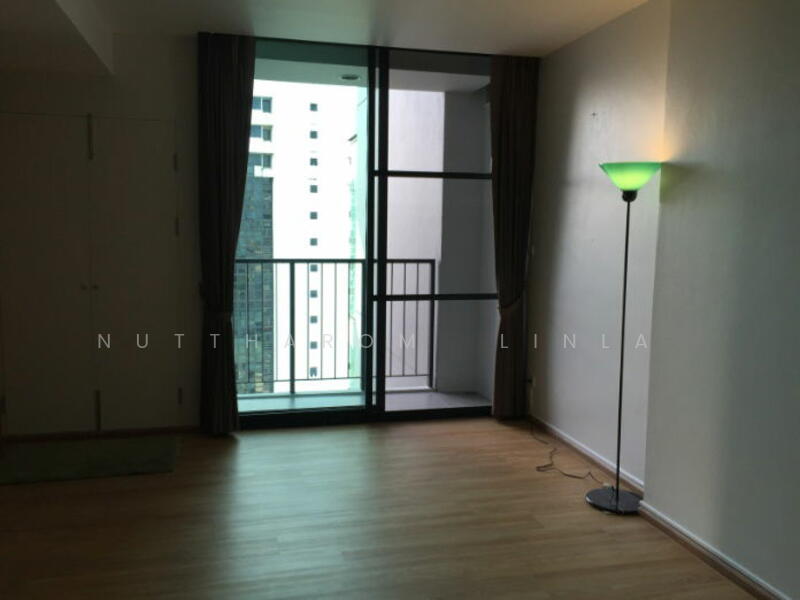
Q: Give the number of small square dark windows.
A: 11